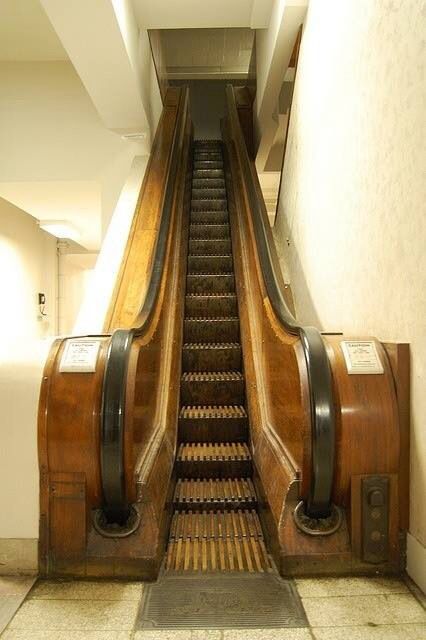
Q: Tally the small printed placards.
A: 2